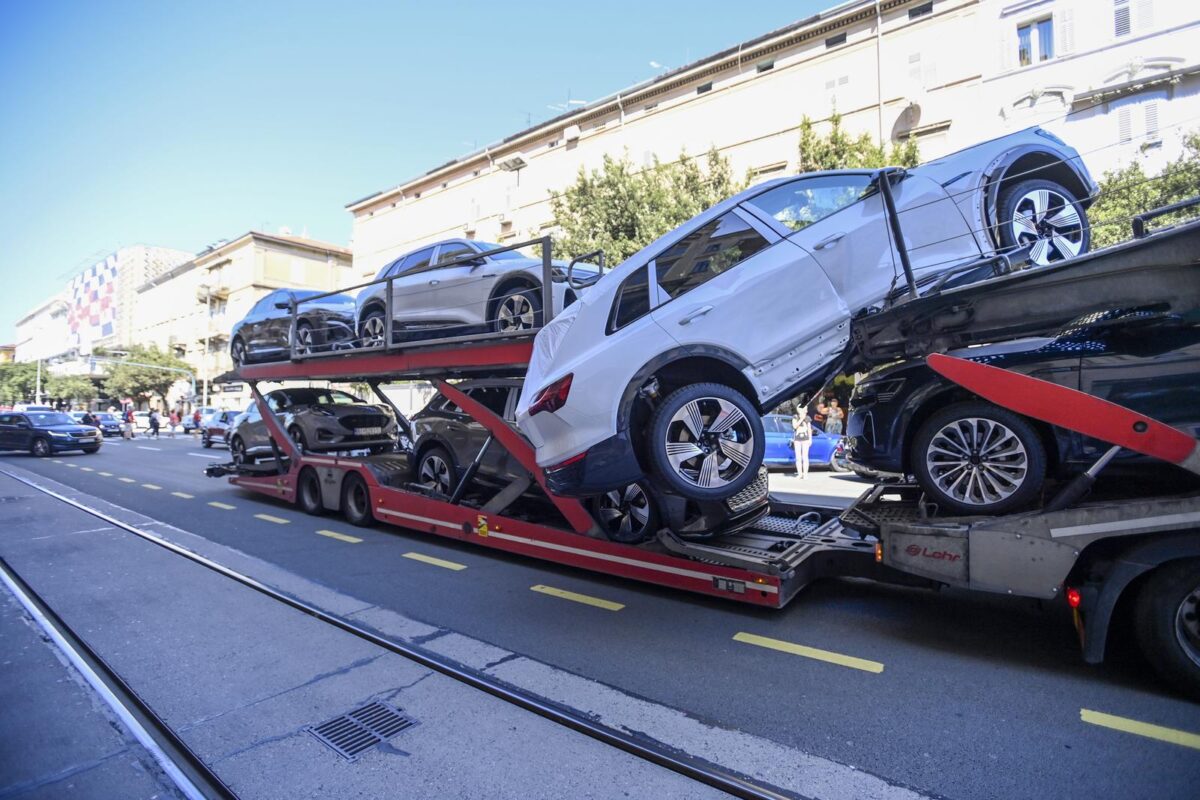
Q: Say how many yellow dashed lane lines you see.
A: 15